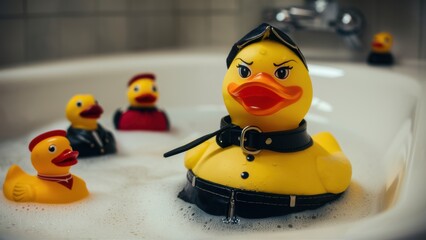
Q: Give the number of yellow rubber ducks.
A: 5